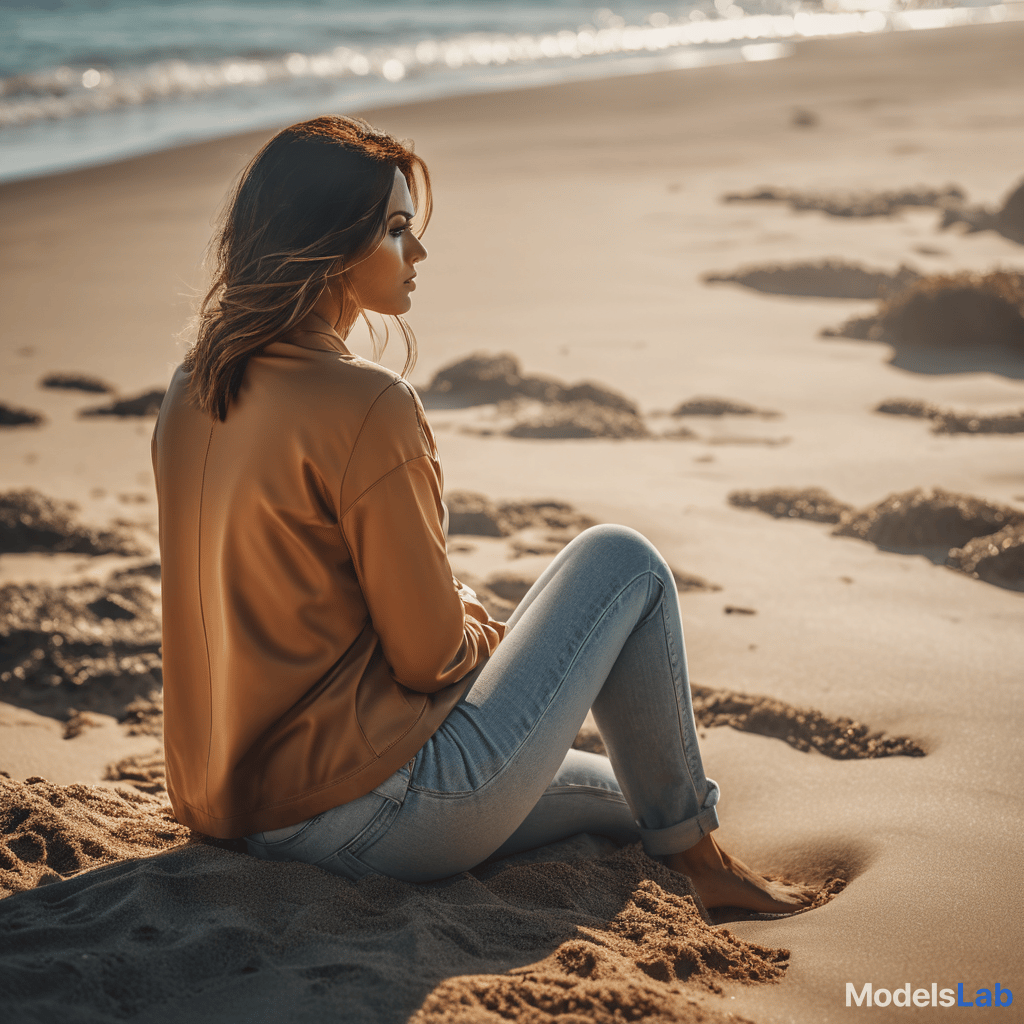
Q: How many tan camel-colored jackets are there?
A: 1